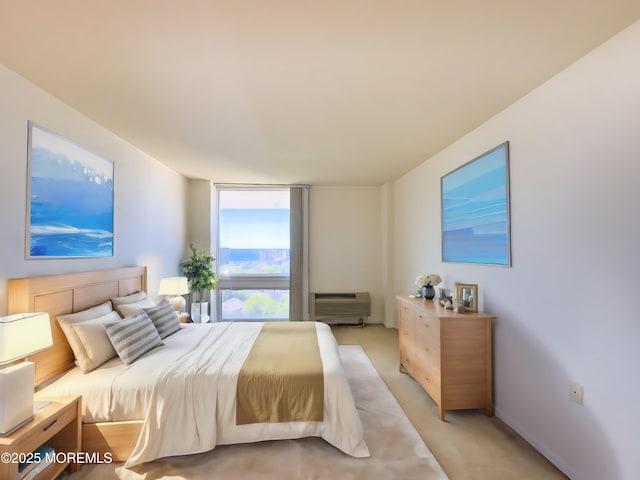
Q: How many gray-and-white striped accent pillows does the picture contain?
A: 2